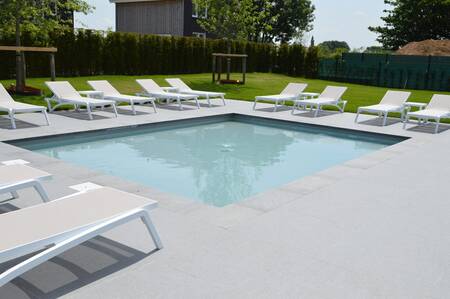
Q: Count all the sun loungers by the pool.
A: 11